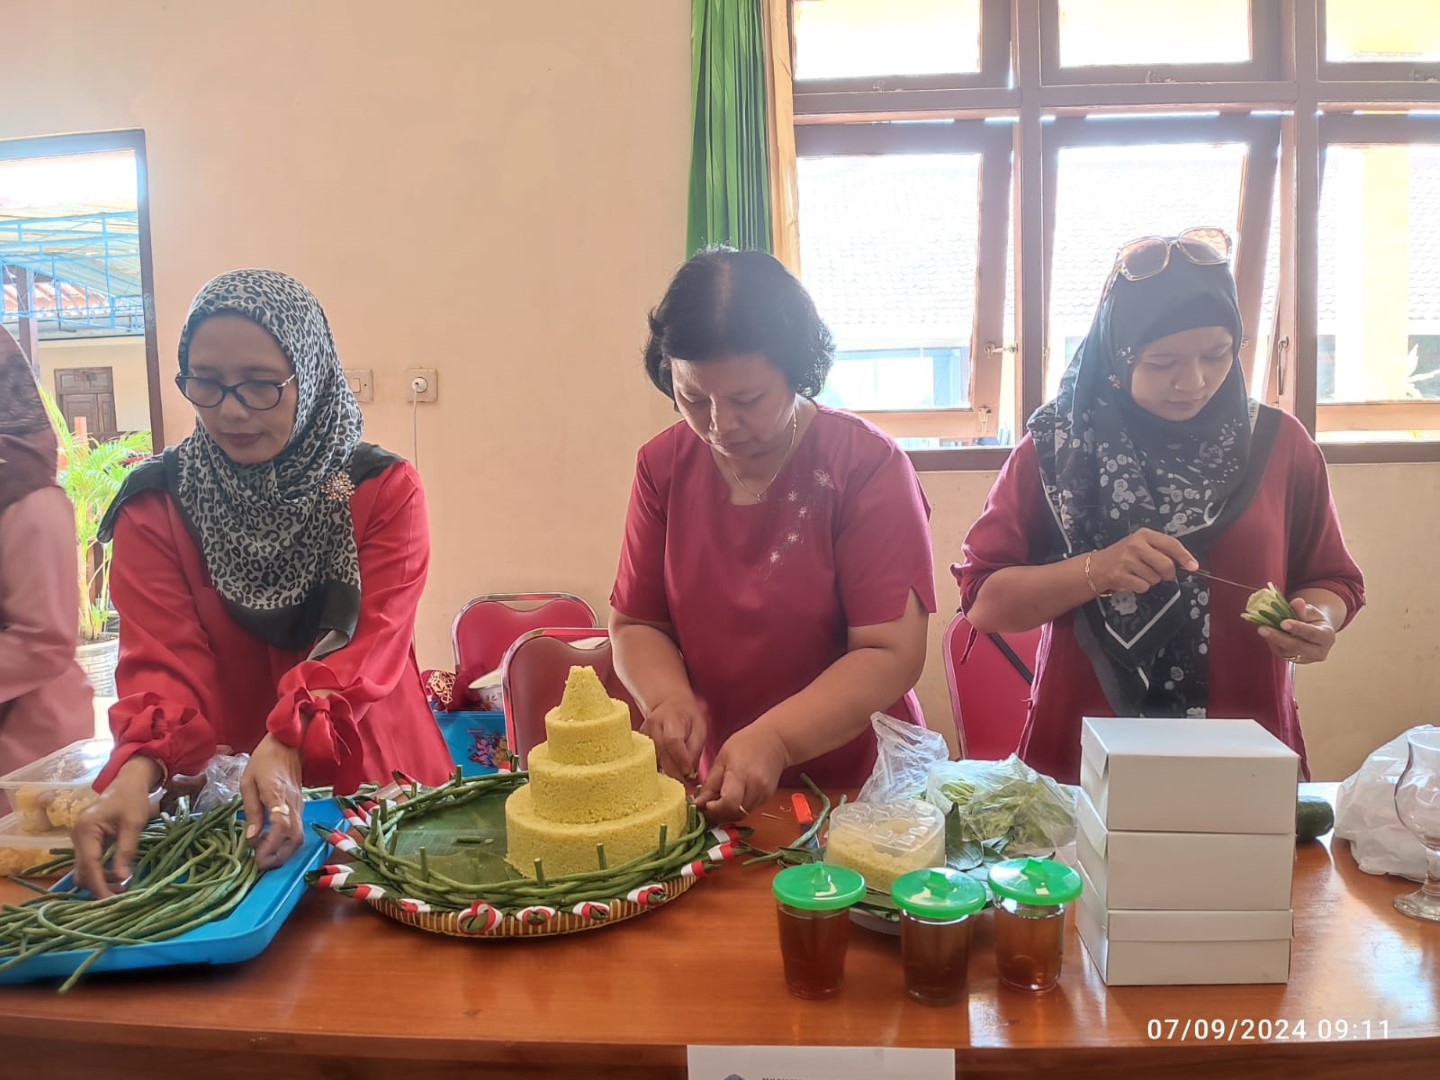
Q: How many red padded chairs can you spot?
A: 3